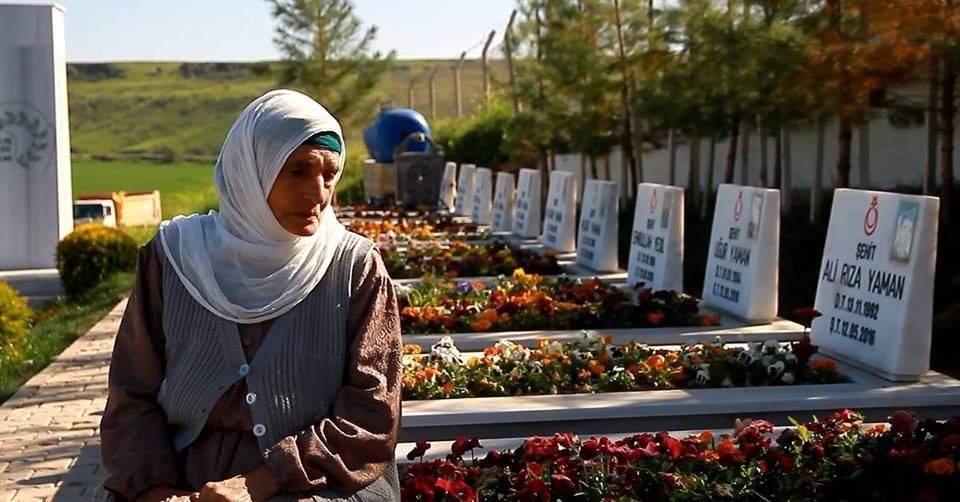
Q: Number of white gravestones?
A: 10